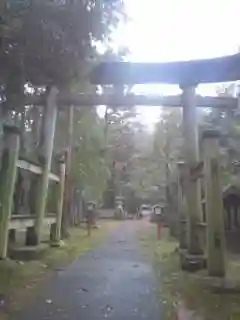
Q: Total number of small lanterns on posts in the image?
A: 2